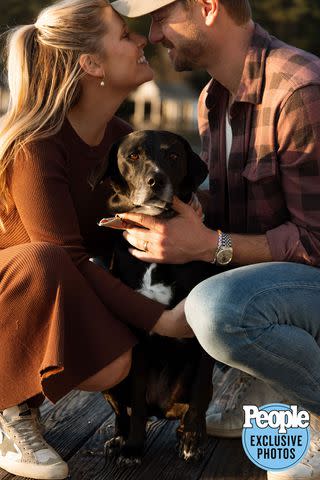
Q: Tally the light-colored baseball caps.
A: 1